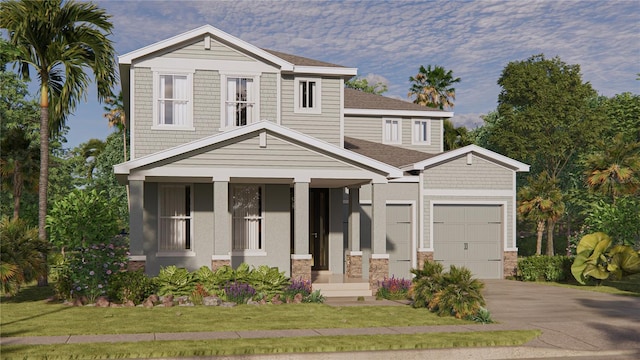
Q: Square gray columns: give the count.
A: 5